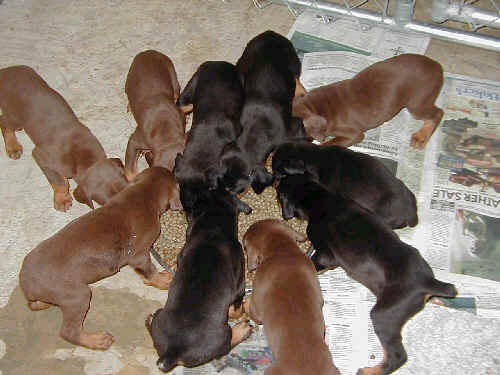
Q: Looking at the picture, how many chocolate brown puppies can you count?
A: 5